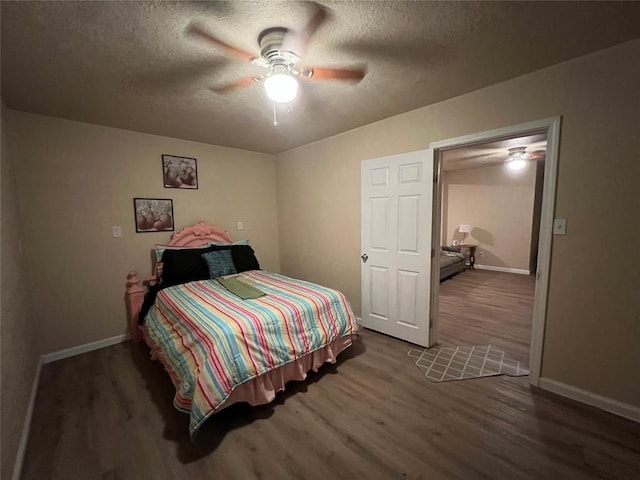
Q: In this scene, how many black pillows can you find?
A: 2